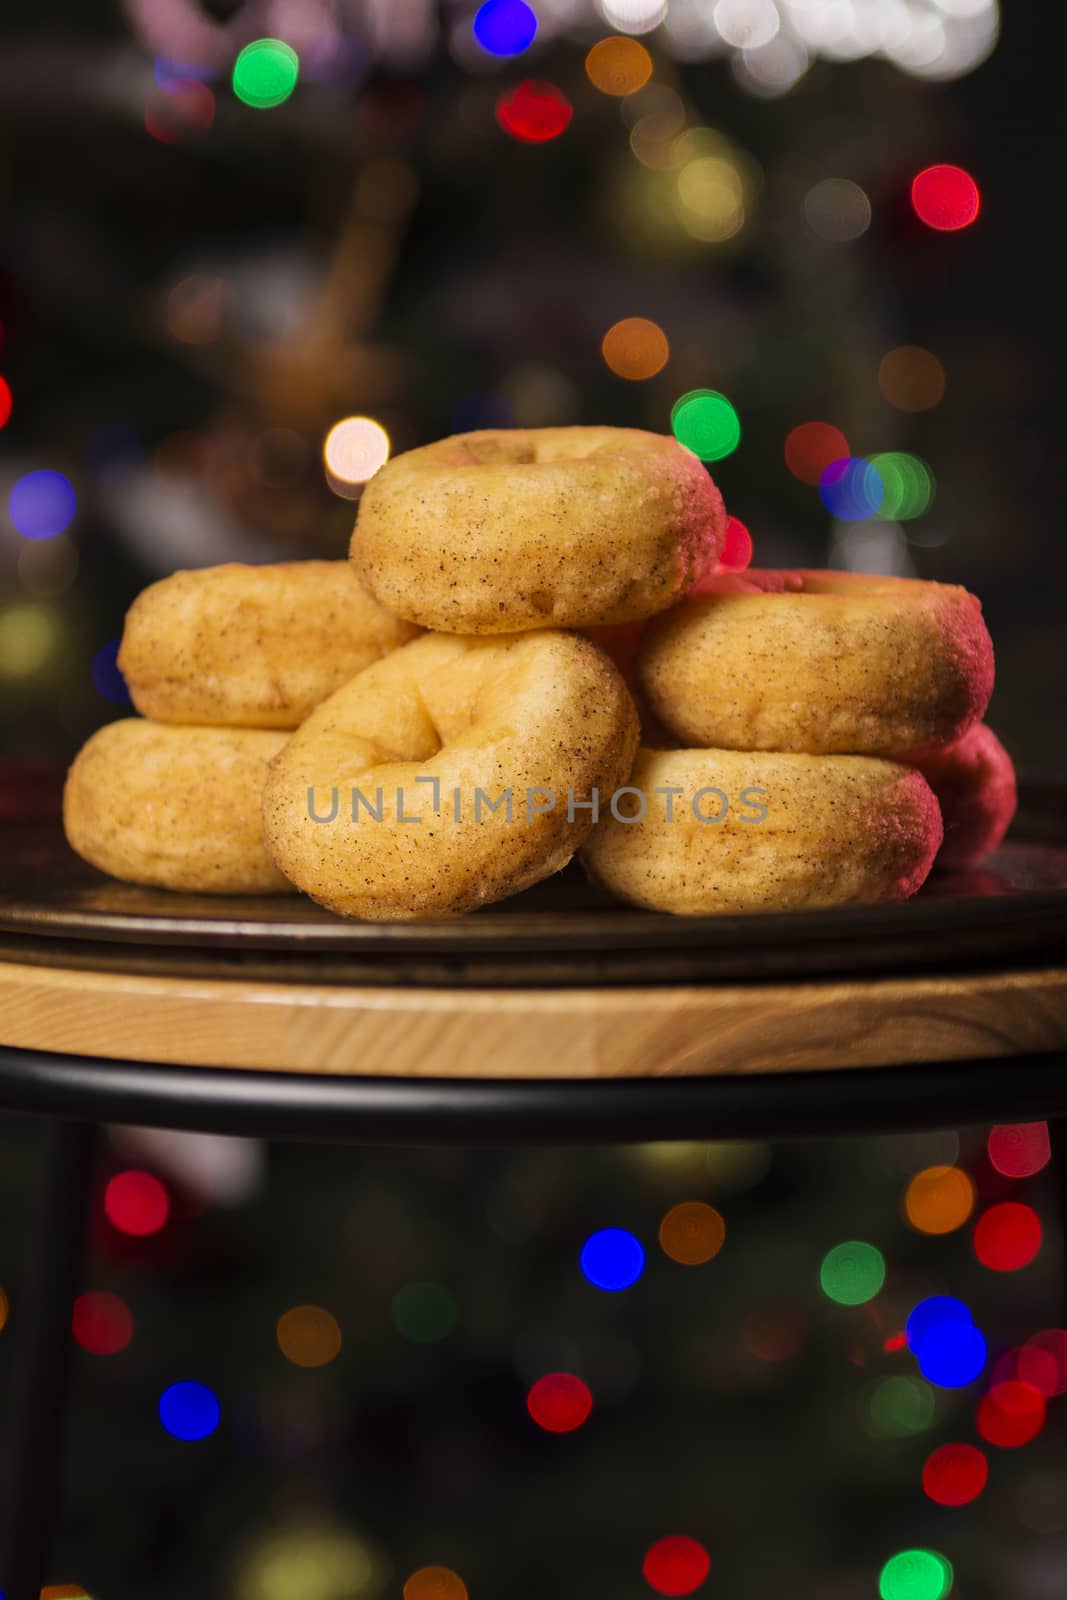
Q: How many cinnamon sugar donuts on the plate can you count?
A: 7